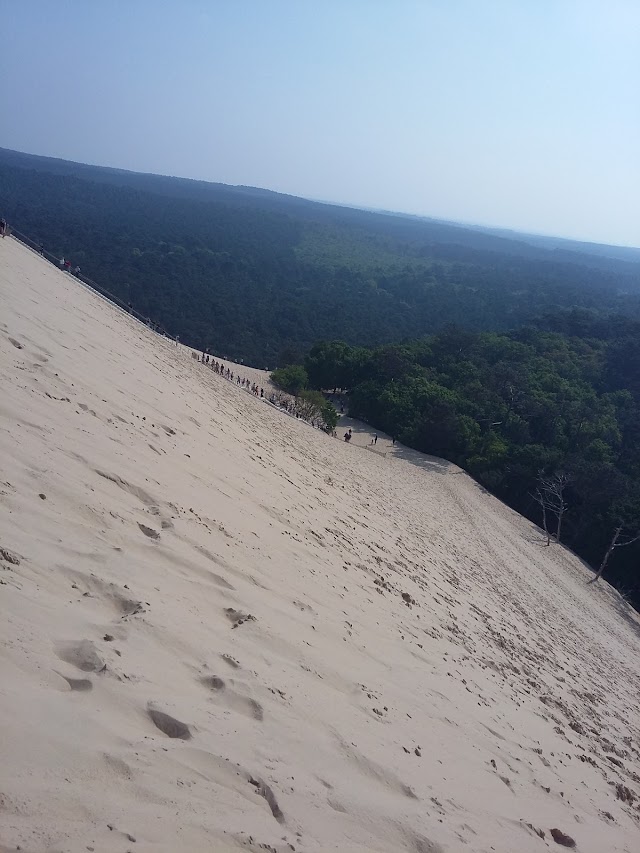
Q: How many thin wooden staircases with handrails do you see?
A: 1